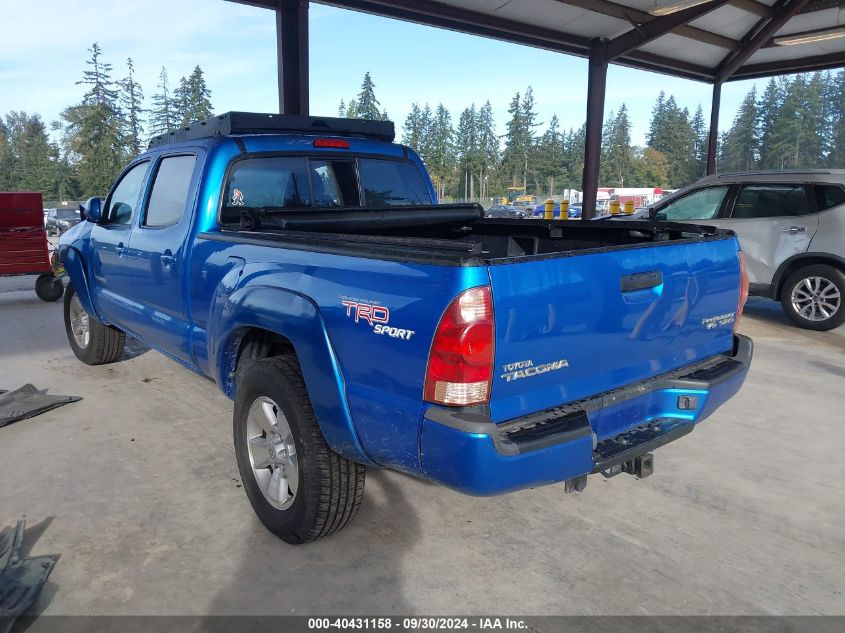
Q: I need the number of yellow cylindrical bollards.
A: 4